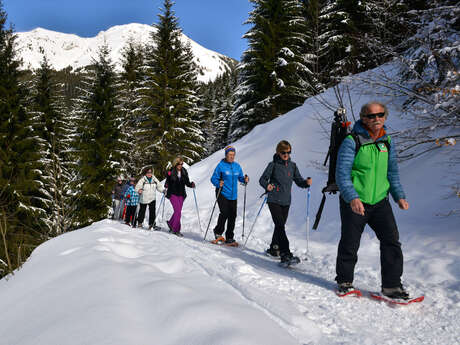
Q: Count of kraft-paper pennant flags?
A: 0